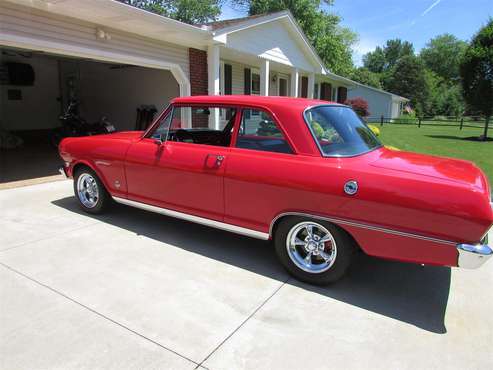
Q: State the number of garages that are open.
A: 1